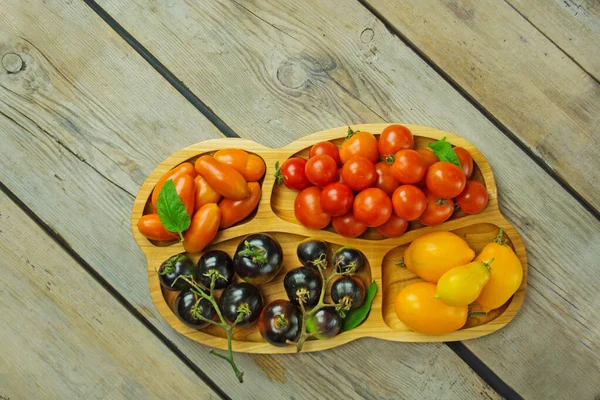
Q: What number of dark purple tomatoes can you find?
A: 11